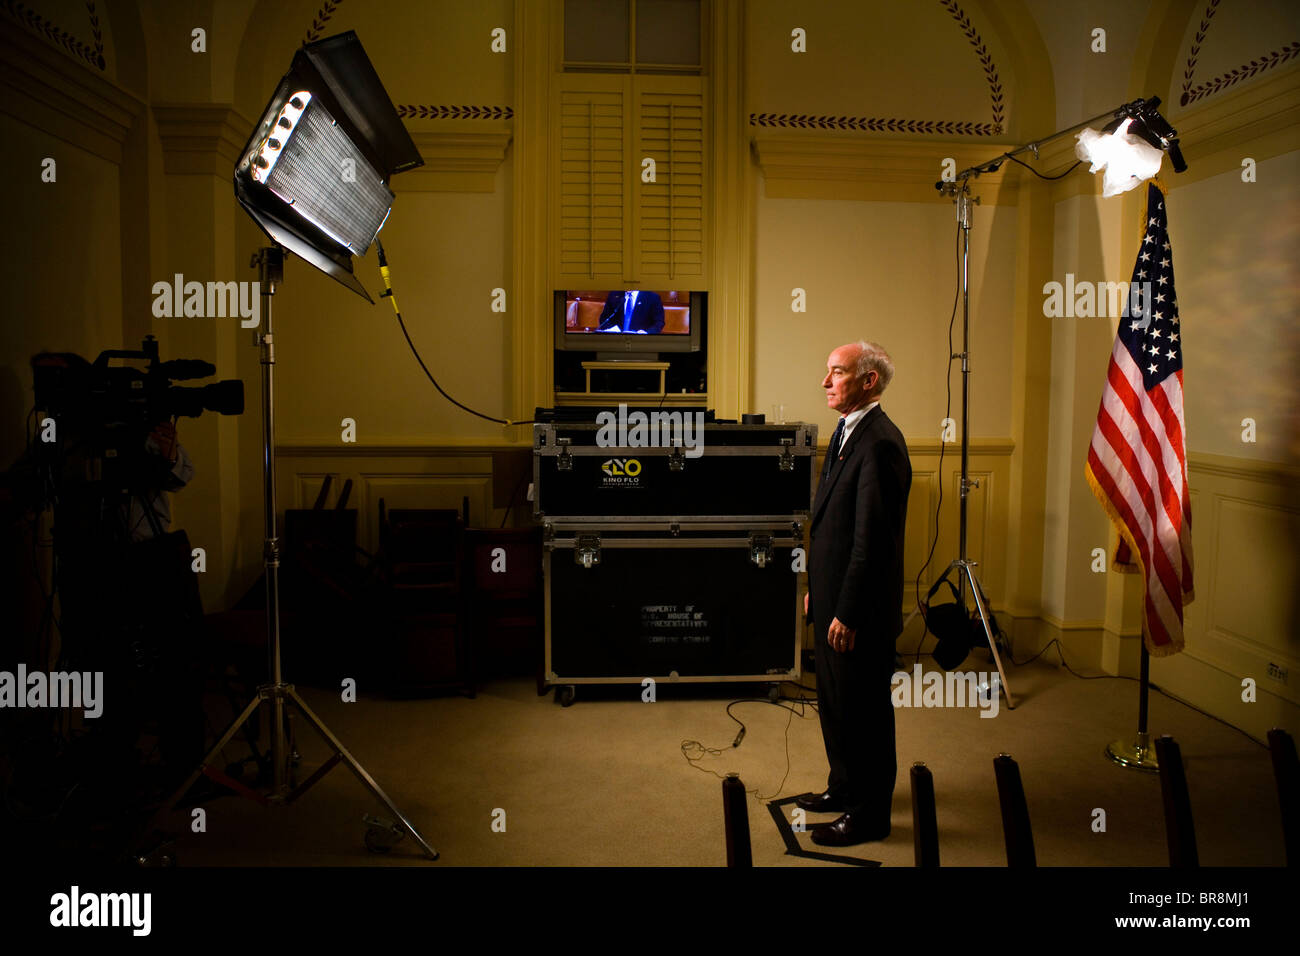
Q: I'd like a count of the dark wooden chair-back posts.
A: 5